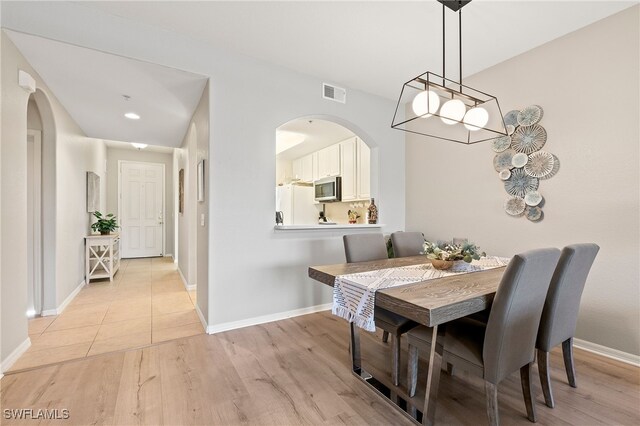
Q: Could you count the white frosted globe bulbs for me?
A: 3